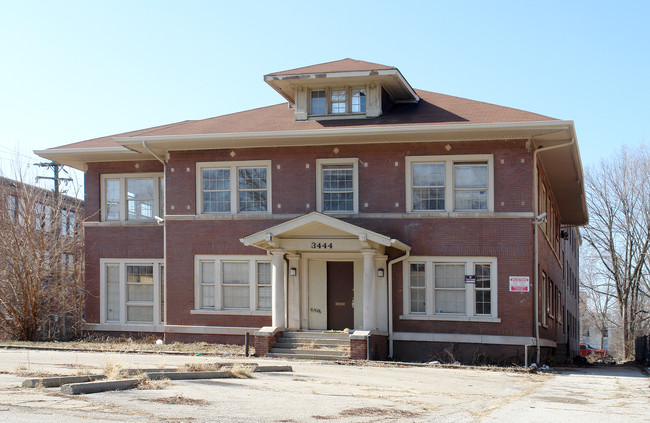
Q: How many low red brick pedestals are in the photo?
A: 2